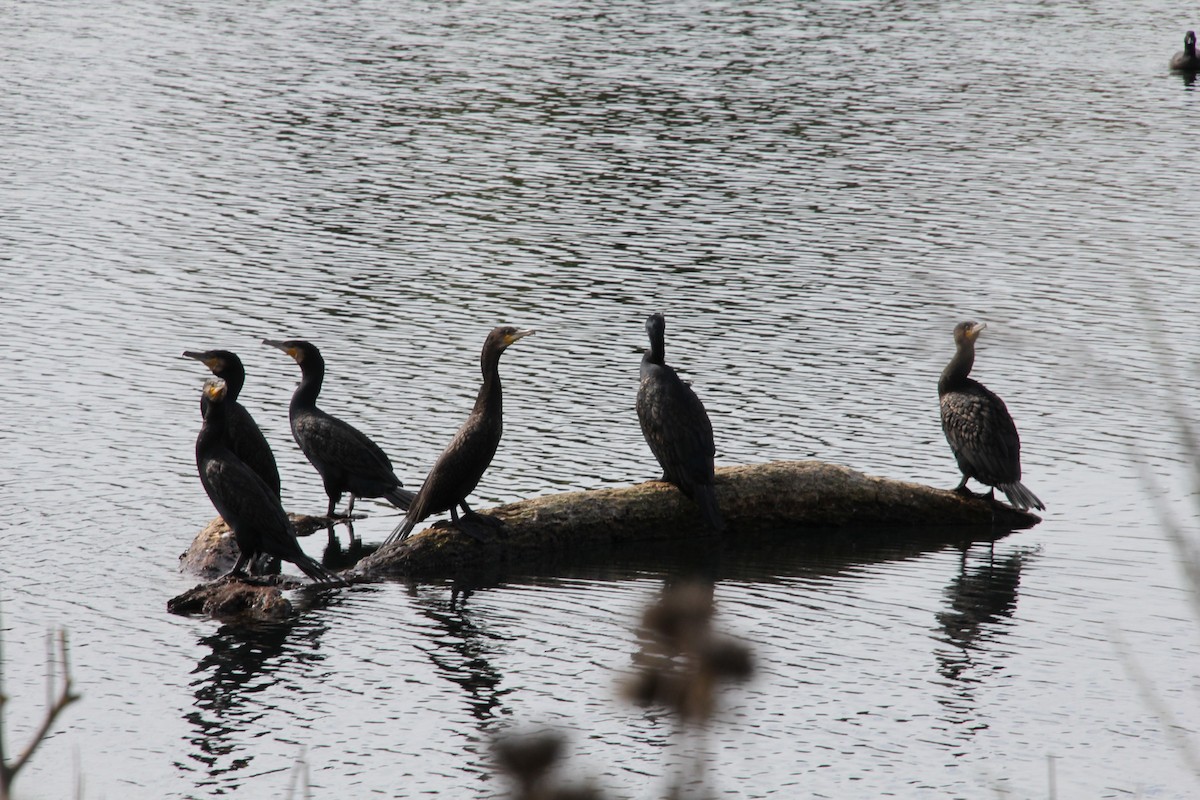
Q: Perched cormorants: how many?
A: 6